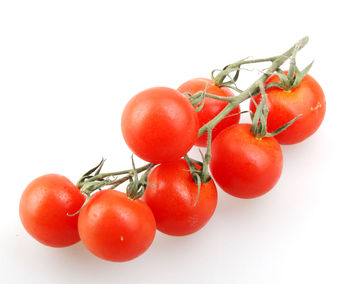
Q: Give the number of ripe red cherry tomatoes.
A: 7